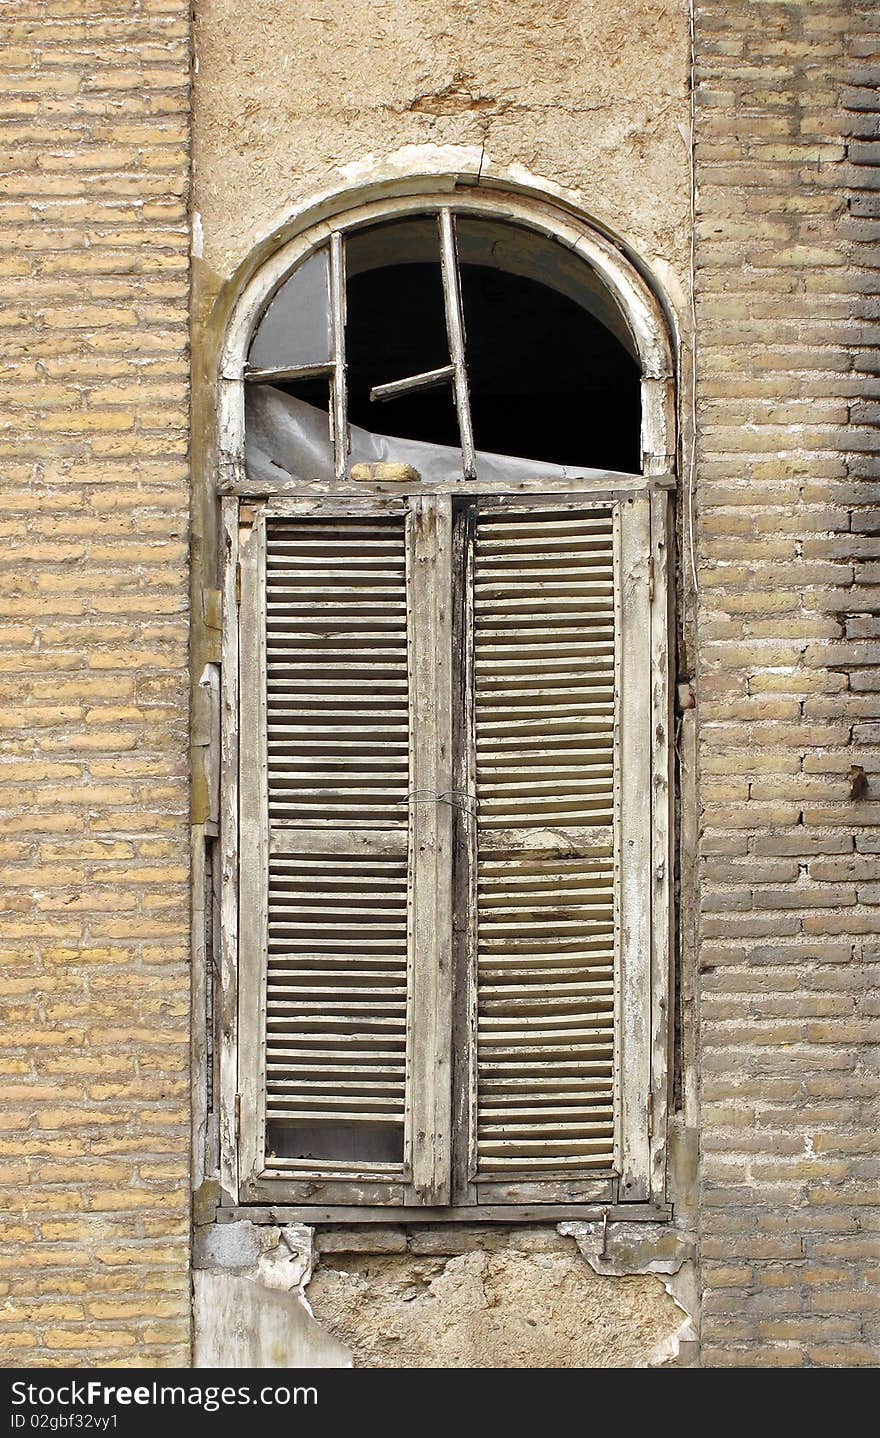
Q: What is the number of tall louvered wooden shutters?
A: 2